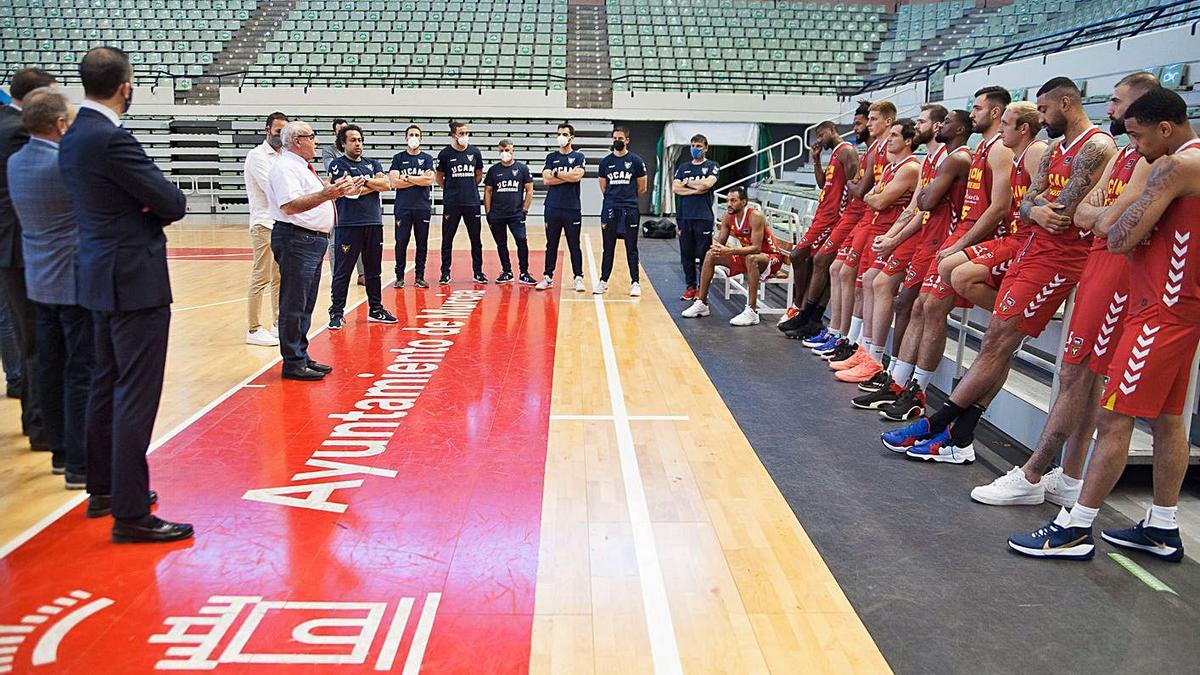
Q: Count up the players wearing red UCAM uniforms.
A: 12